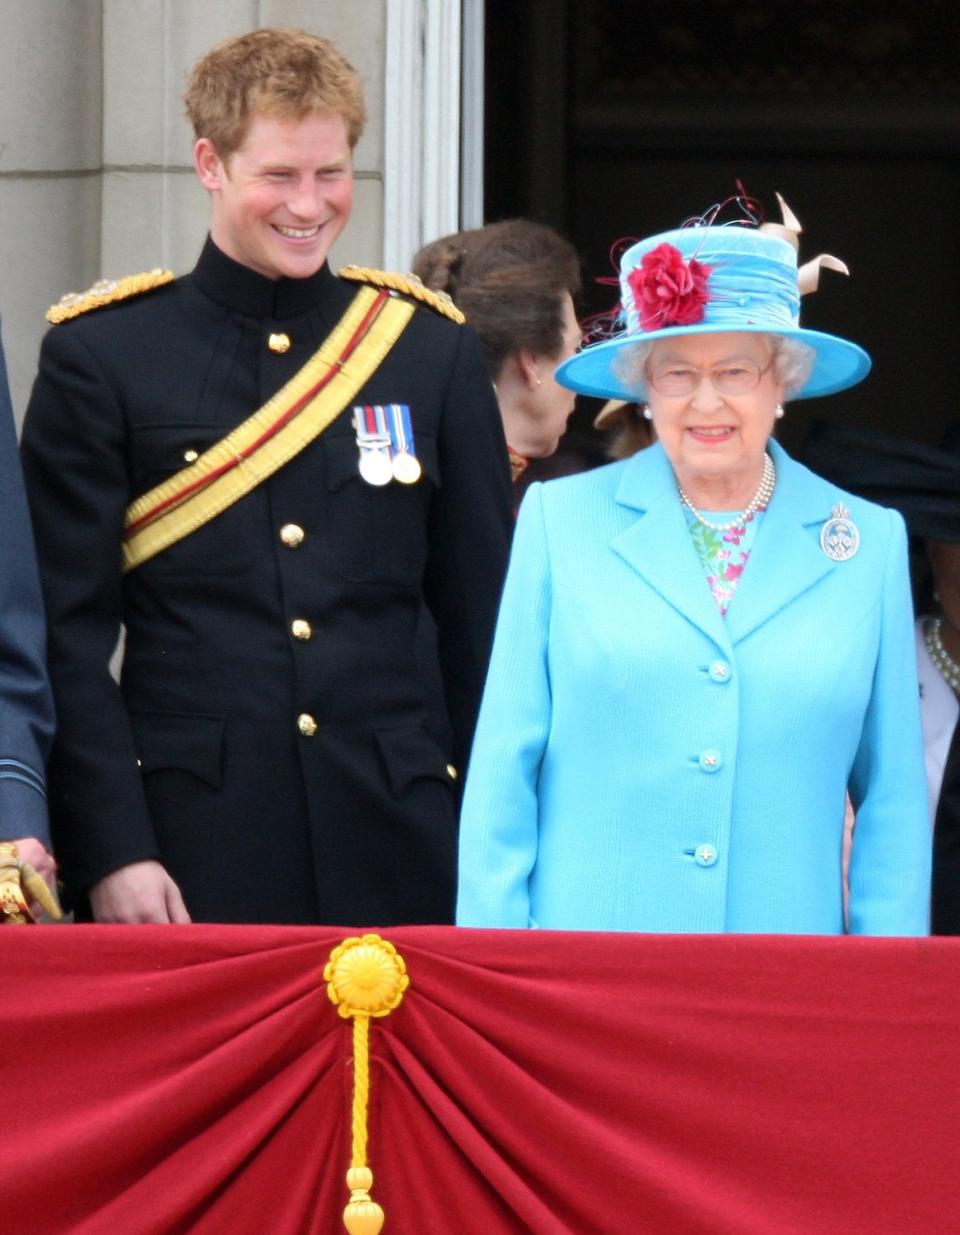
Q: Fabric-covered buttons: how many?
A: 3